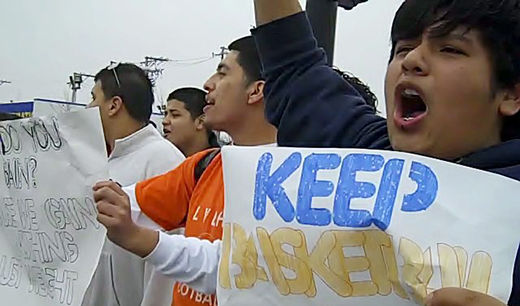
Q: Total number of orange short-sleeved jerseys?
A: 1